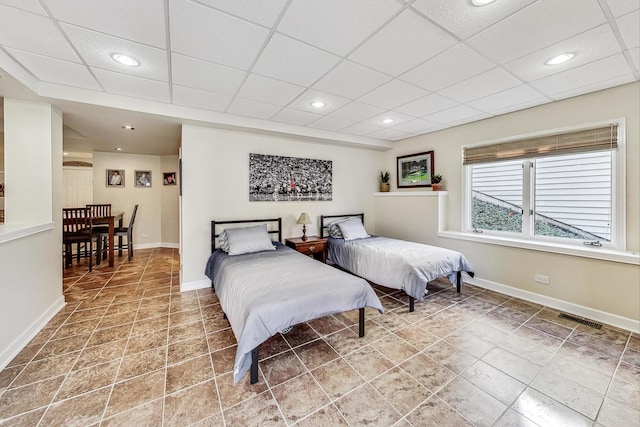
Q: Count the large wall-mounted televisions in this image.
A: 0